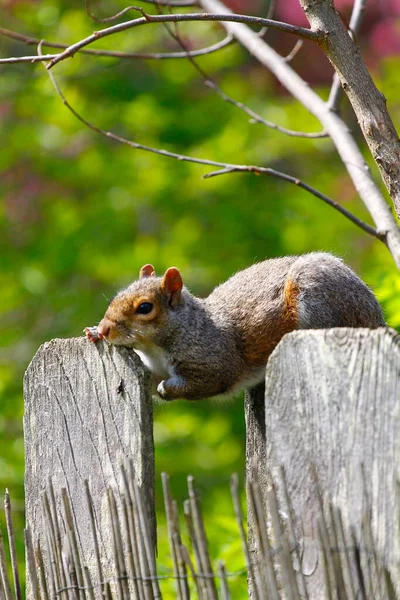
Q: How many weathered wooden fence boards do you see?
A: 2